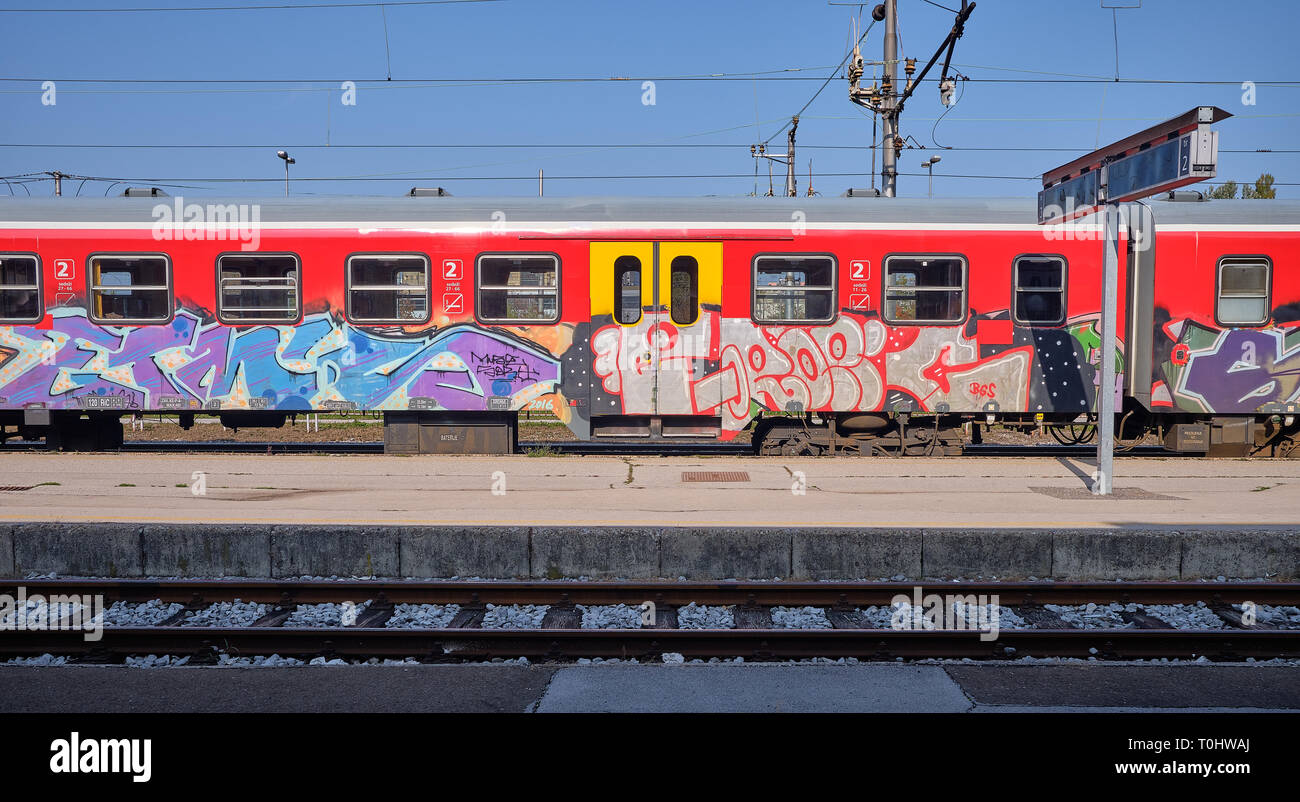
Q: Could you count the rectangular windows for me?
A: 9